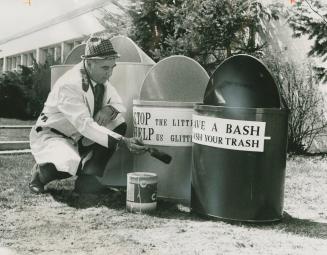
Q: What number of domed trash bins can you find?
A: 3